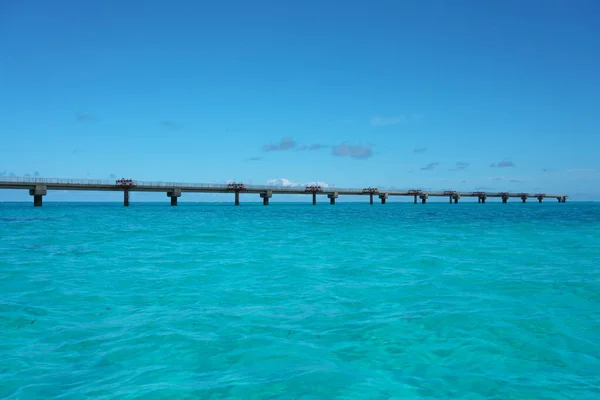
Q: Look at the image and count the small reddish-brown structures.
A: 10